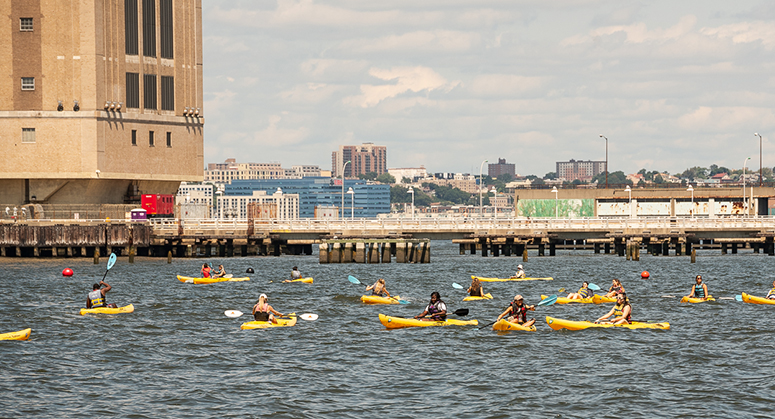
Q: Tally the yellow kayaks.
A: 15